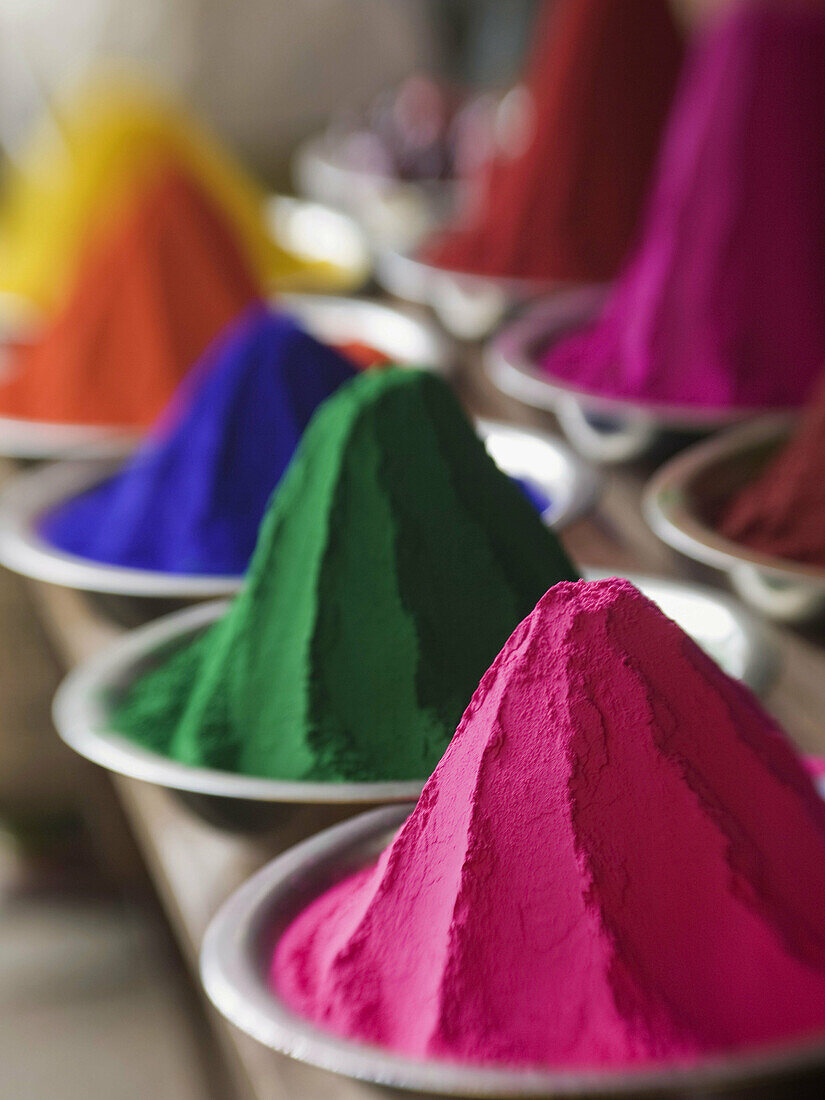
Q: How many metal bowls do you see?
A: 9